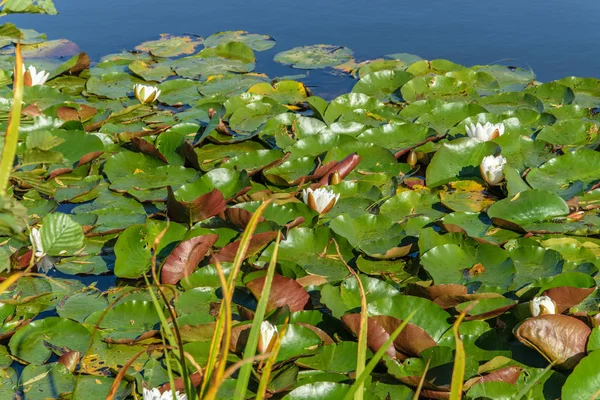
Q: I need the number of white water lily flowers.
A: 9